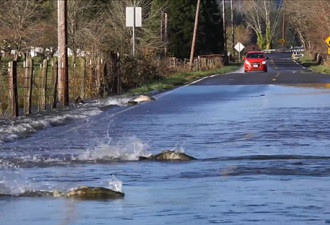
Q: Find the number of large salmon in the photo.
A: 3